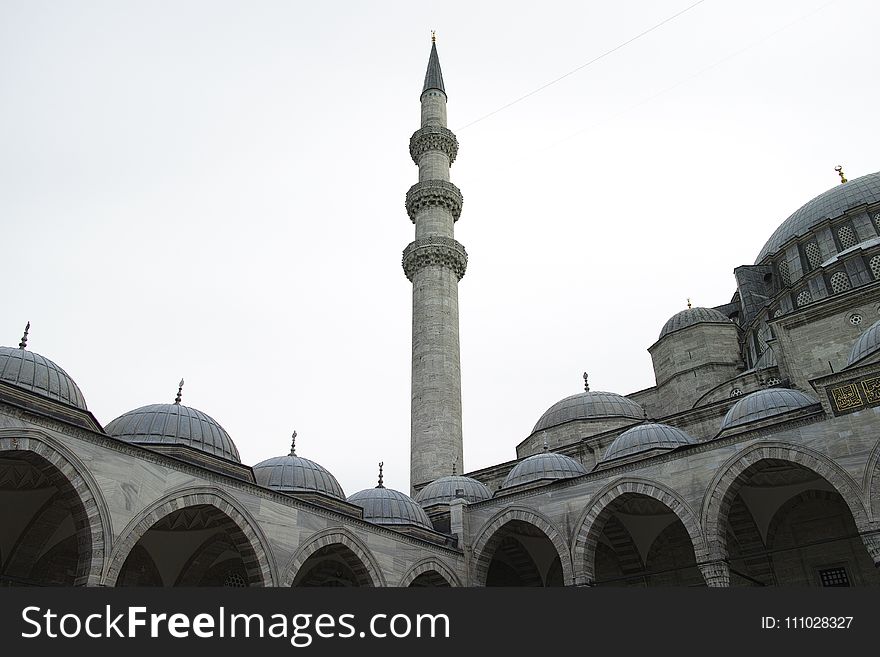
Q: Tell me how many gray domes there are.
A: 12